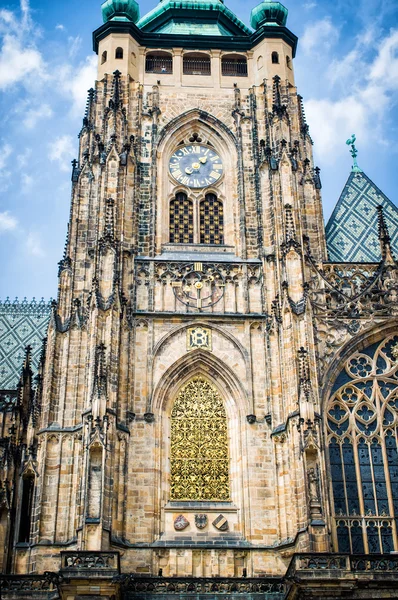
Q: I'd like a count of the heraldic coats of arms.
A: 3